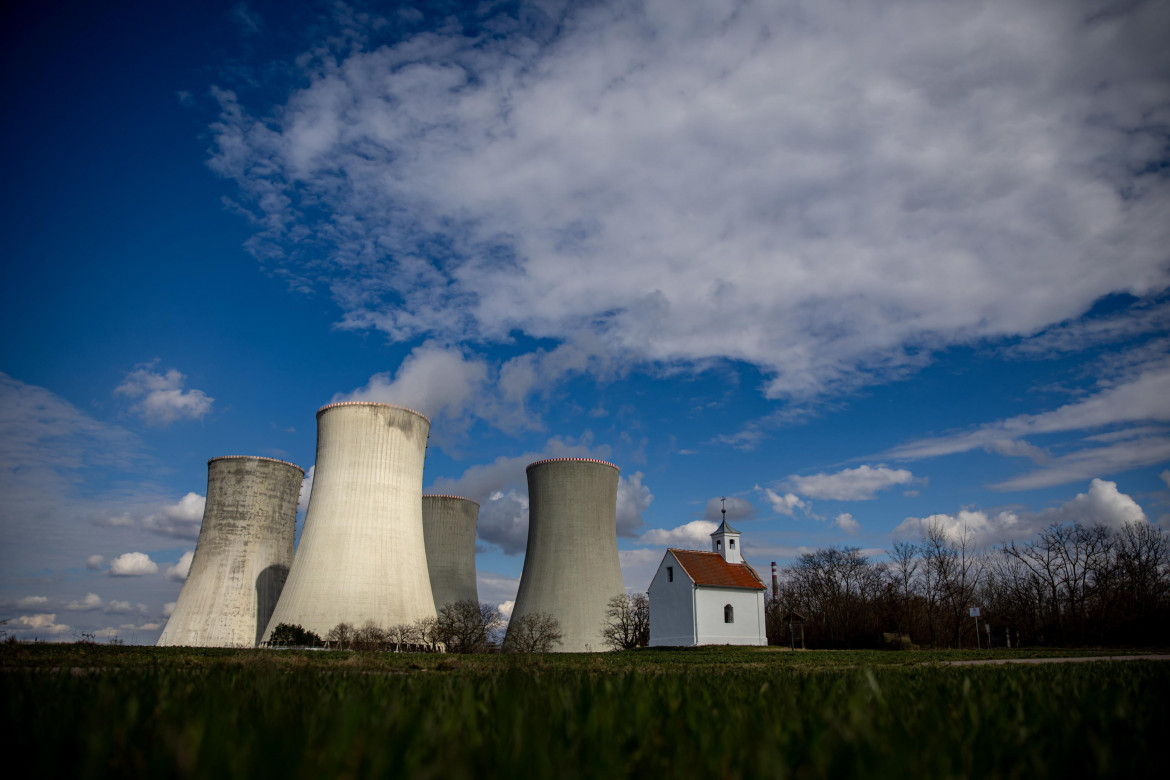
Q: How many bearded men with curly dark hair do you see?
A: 0